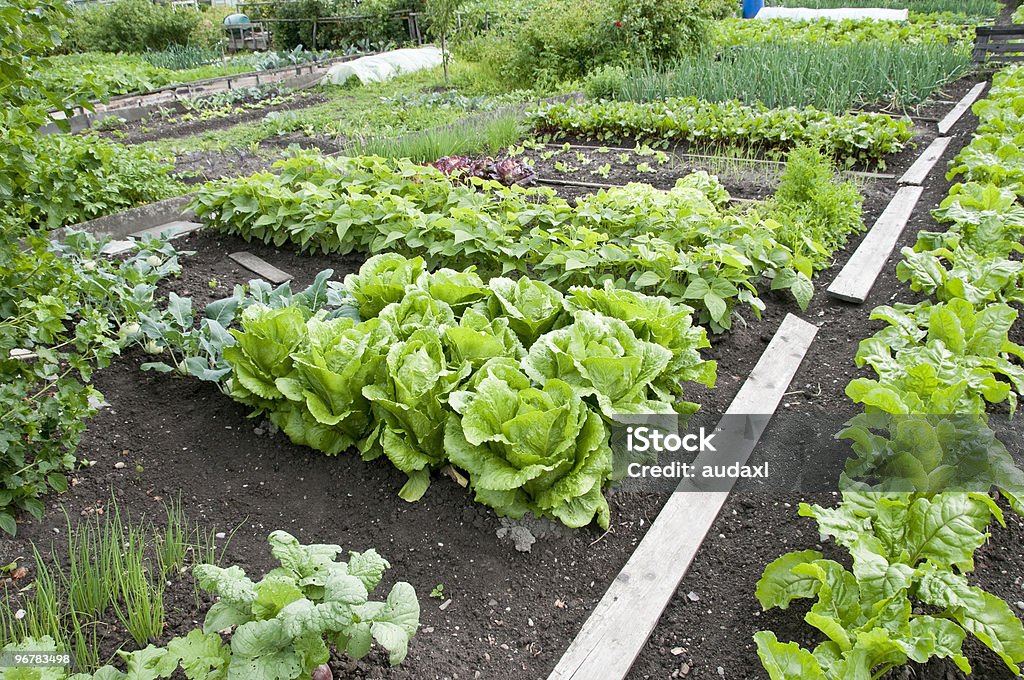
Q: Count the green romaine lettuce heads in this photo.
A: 11